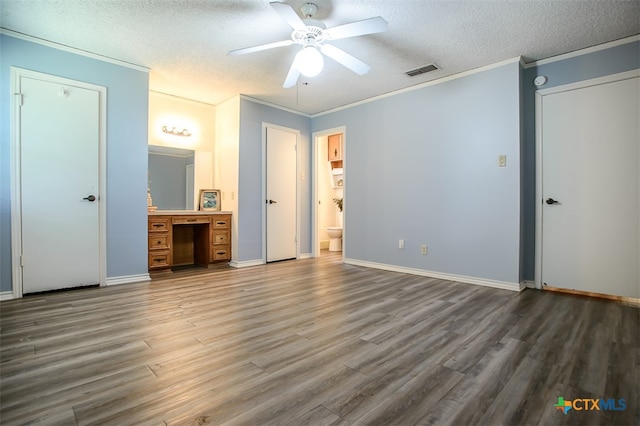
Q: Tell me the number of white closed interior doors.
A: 3